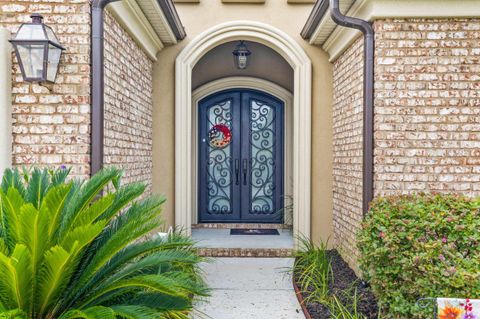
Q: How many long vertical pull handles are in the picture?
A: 2